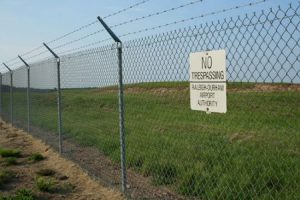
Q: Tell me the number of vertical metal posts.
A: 5